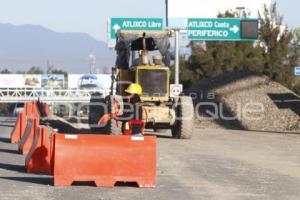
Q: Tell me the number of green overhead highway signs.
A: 2